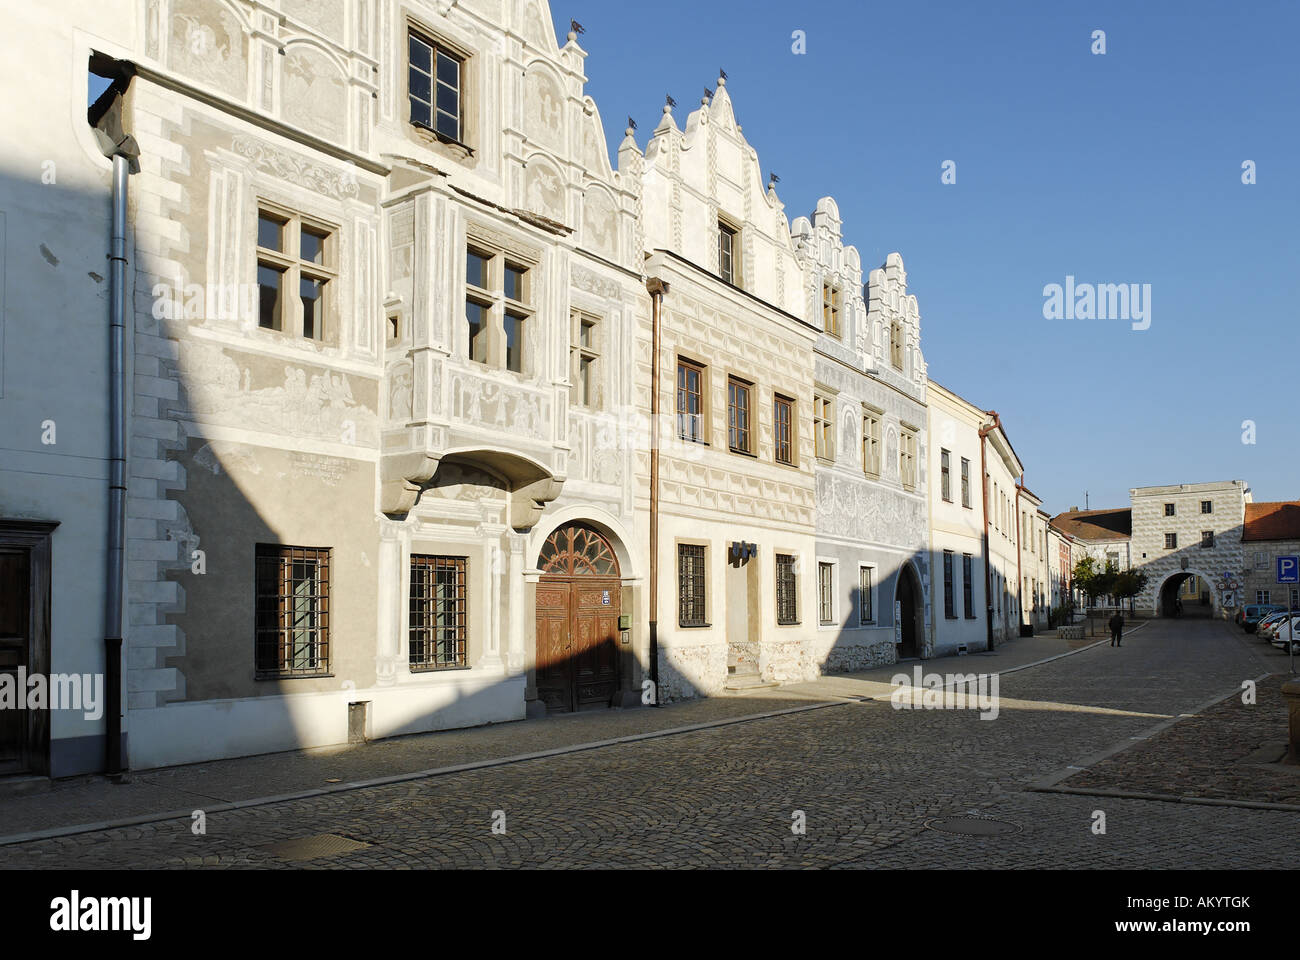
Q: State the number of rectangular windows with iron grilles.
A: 4